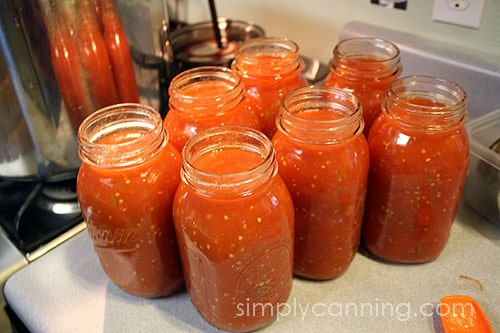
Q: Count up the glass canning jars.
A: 7